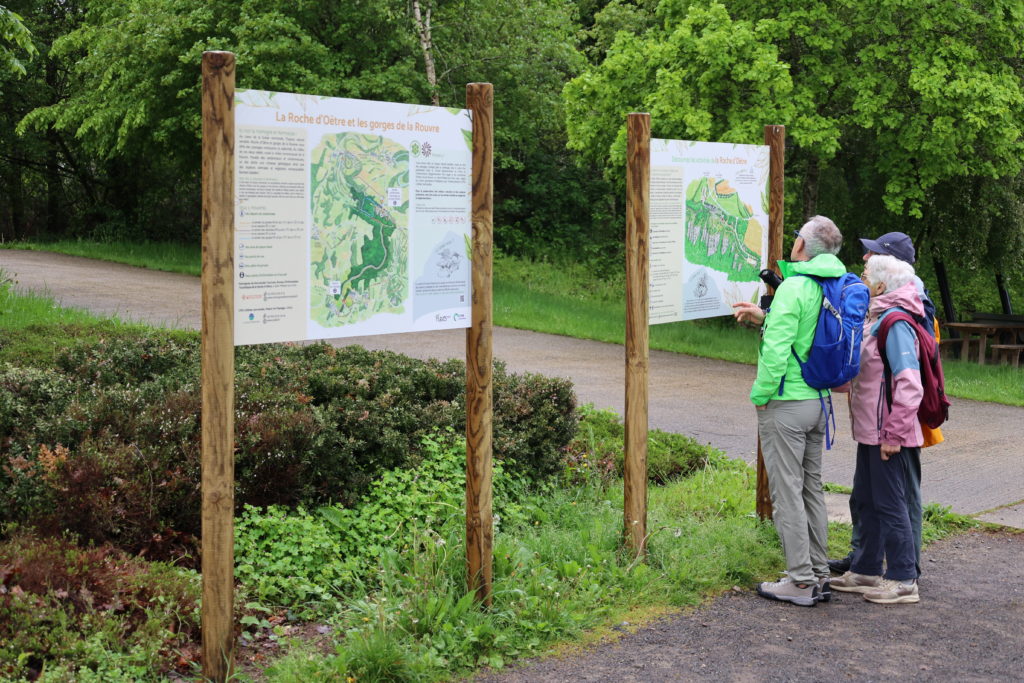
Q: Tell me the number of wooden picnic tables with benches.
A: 1